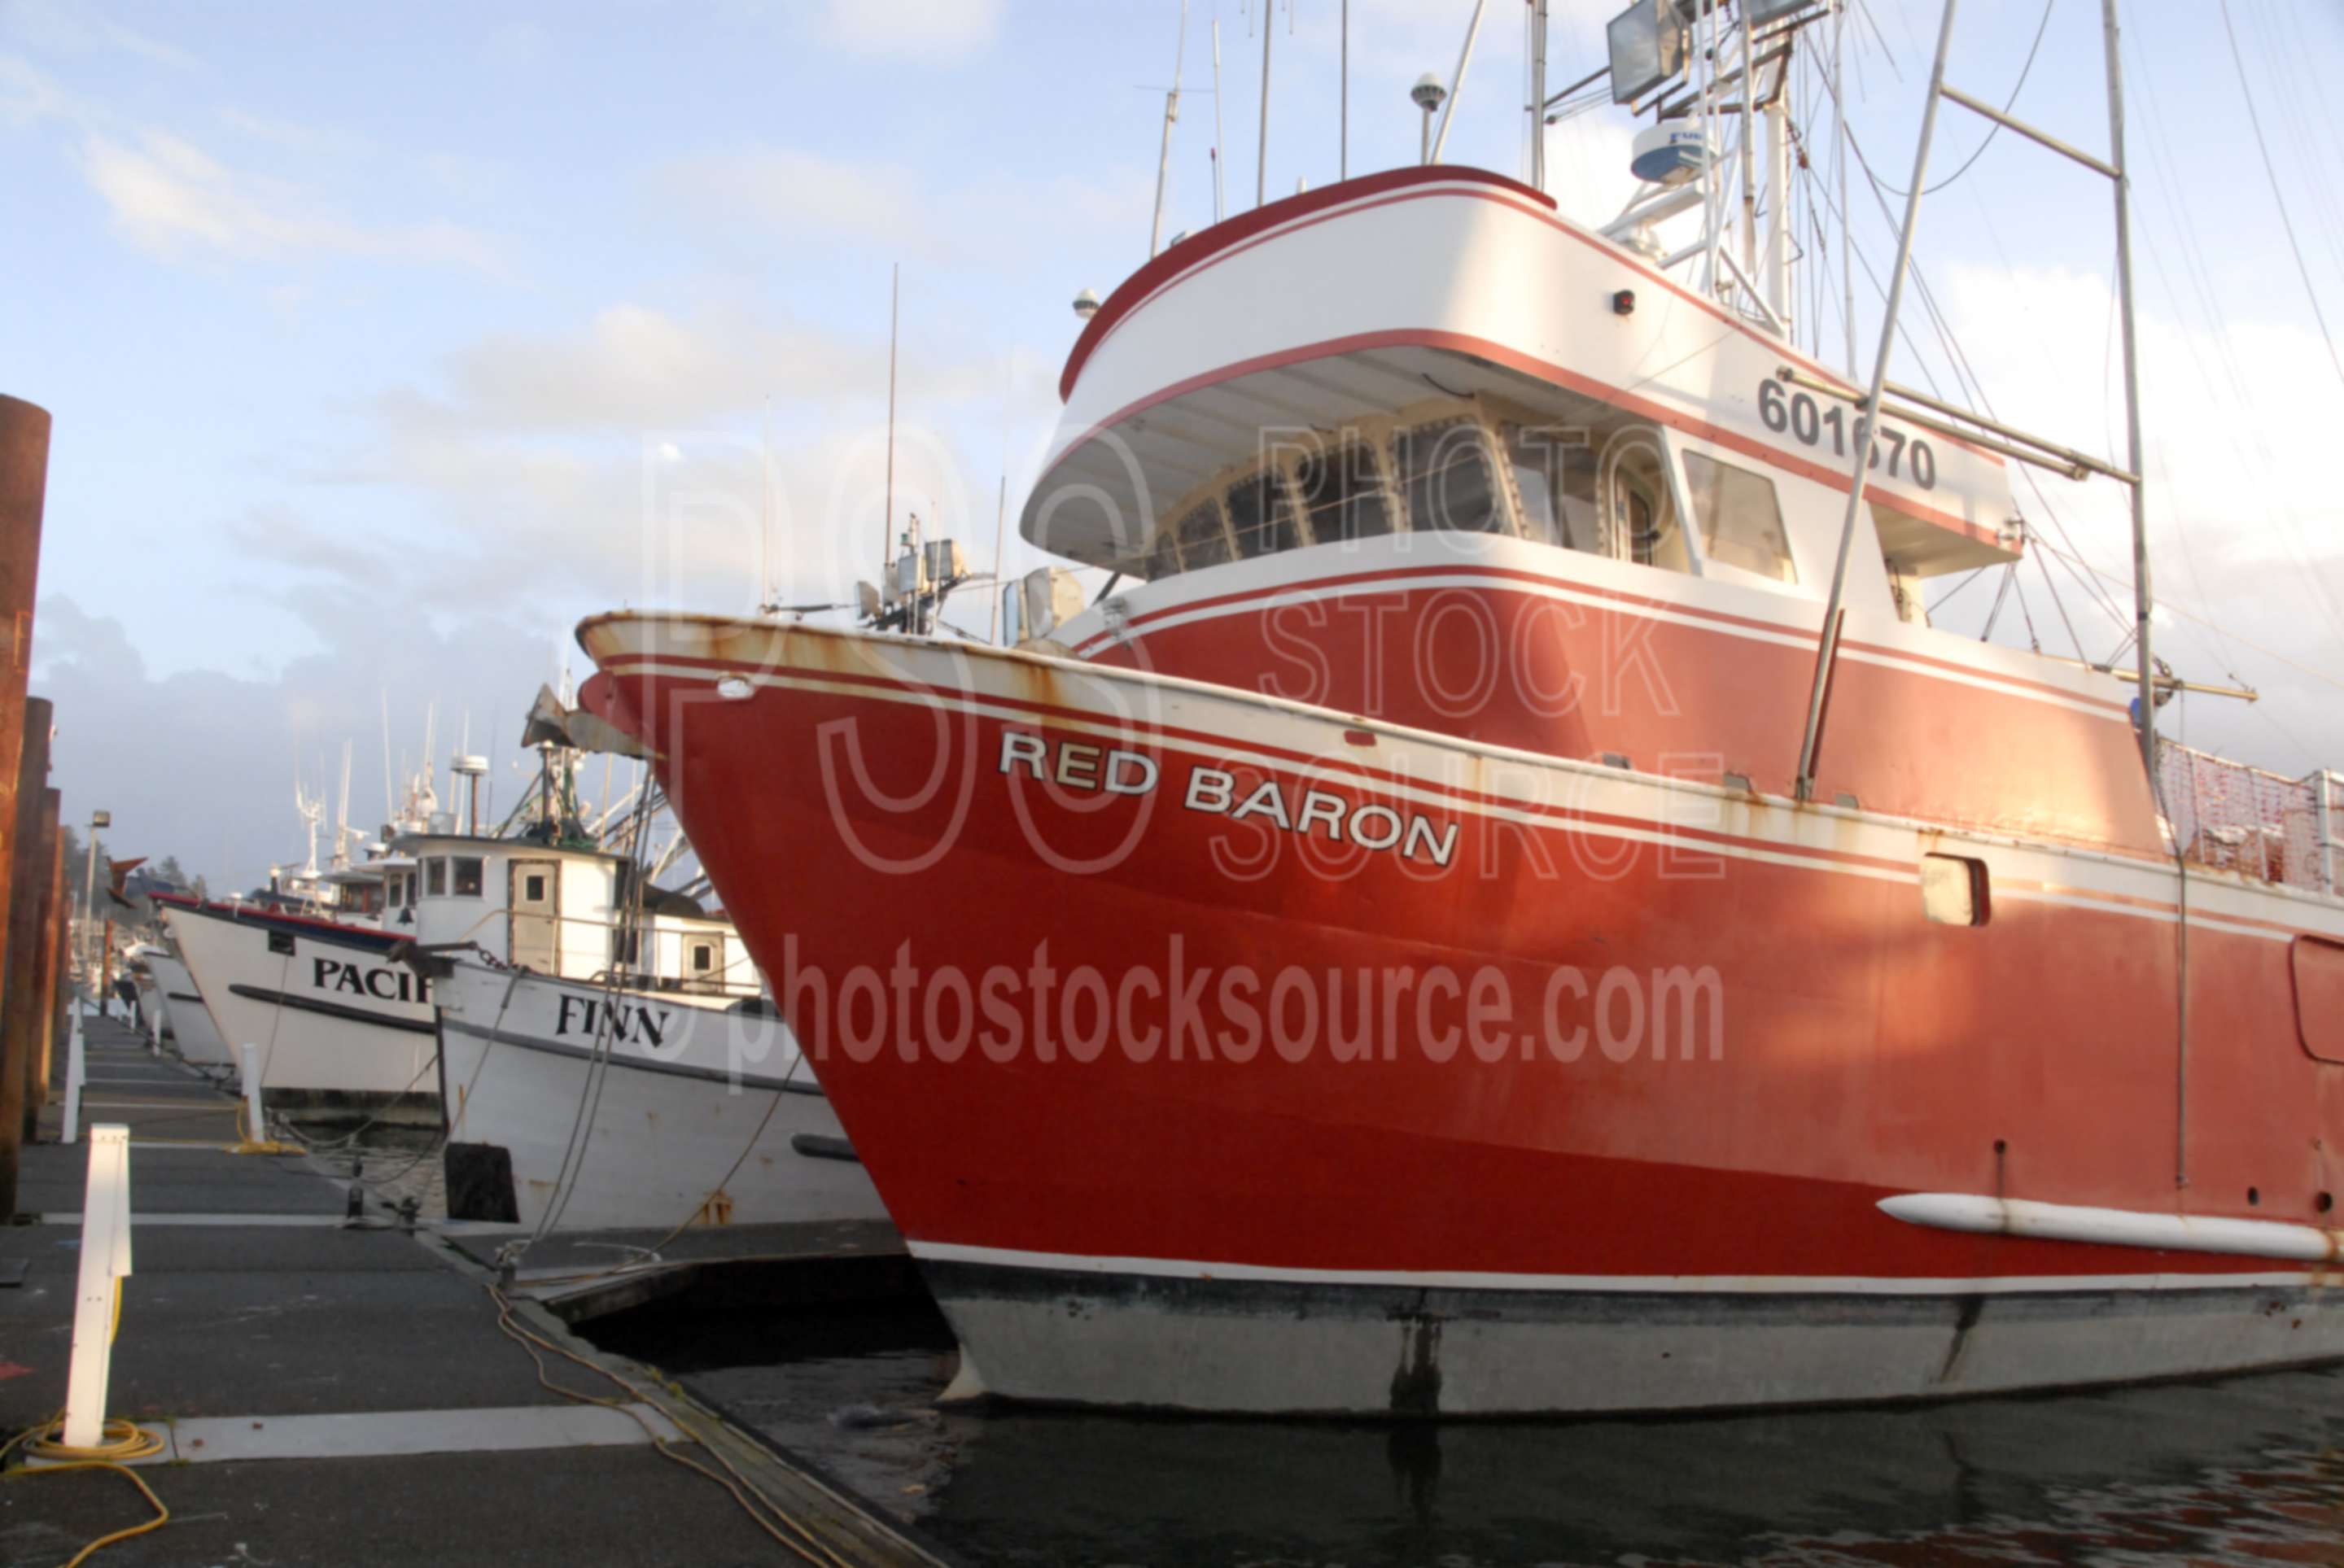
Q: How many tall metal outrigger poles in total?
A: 2